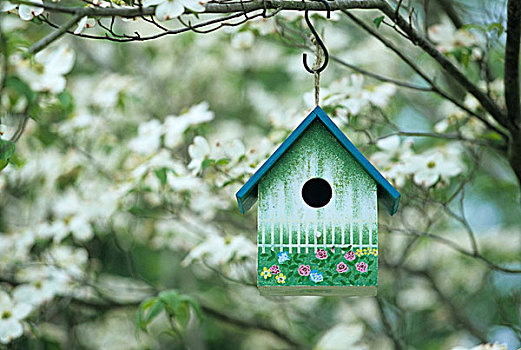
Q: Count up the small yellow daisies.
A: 5